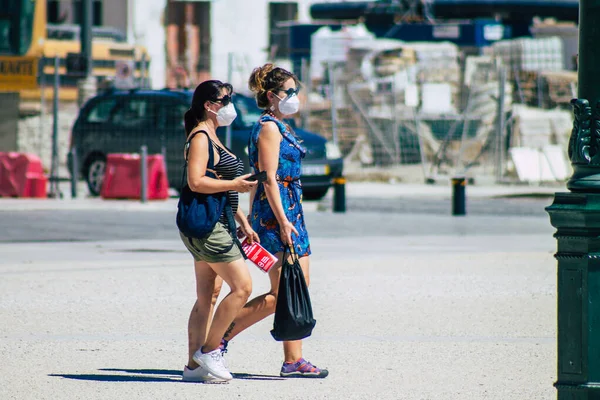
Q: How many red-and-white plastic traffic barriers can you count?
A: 2